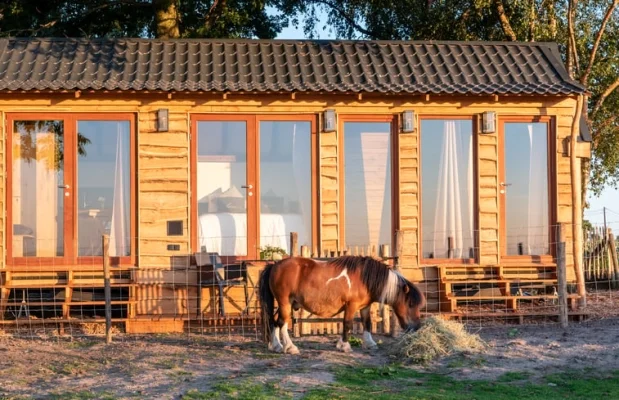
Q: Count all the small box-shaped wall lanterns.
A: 4